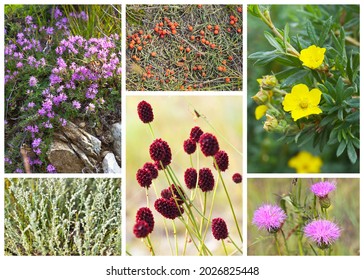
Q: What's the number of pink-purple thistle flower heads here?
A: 3